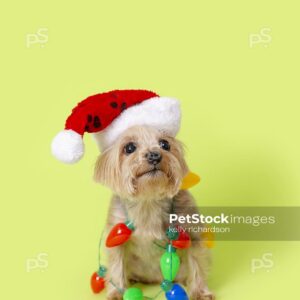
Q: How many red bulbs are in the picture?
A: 3